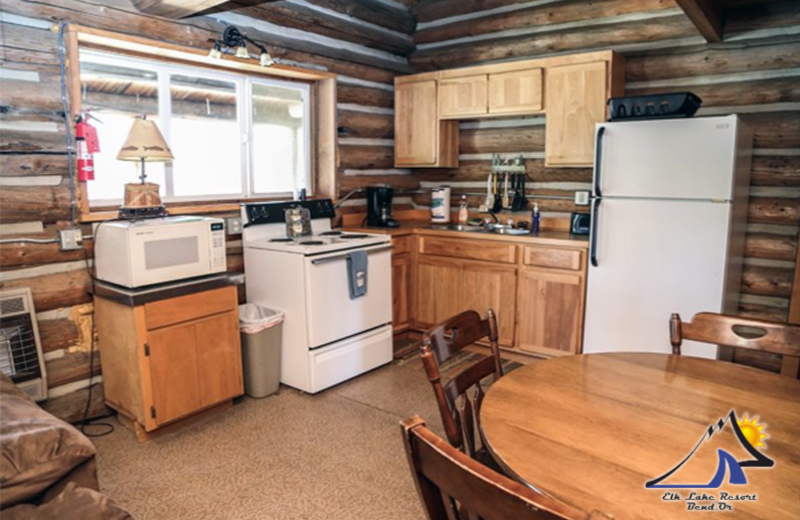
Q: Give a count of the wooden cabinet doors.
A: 10